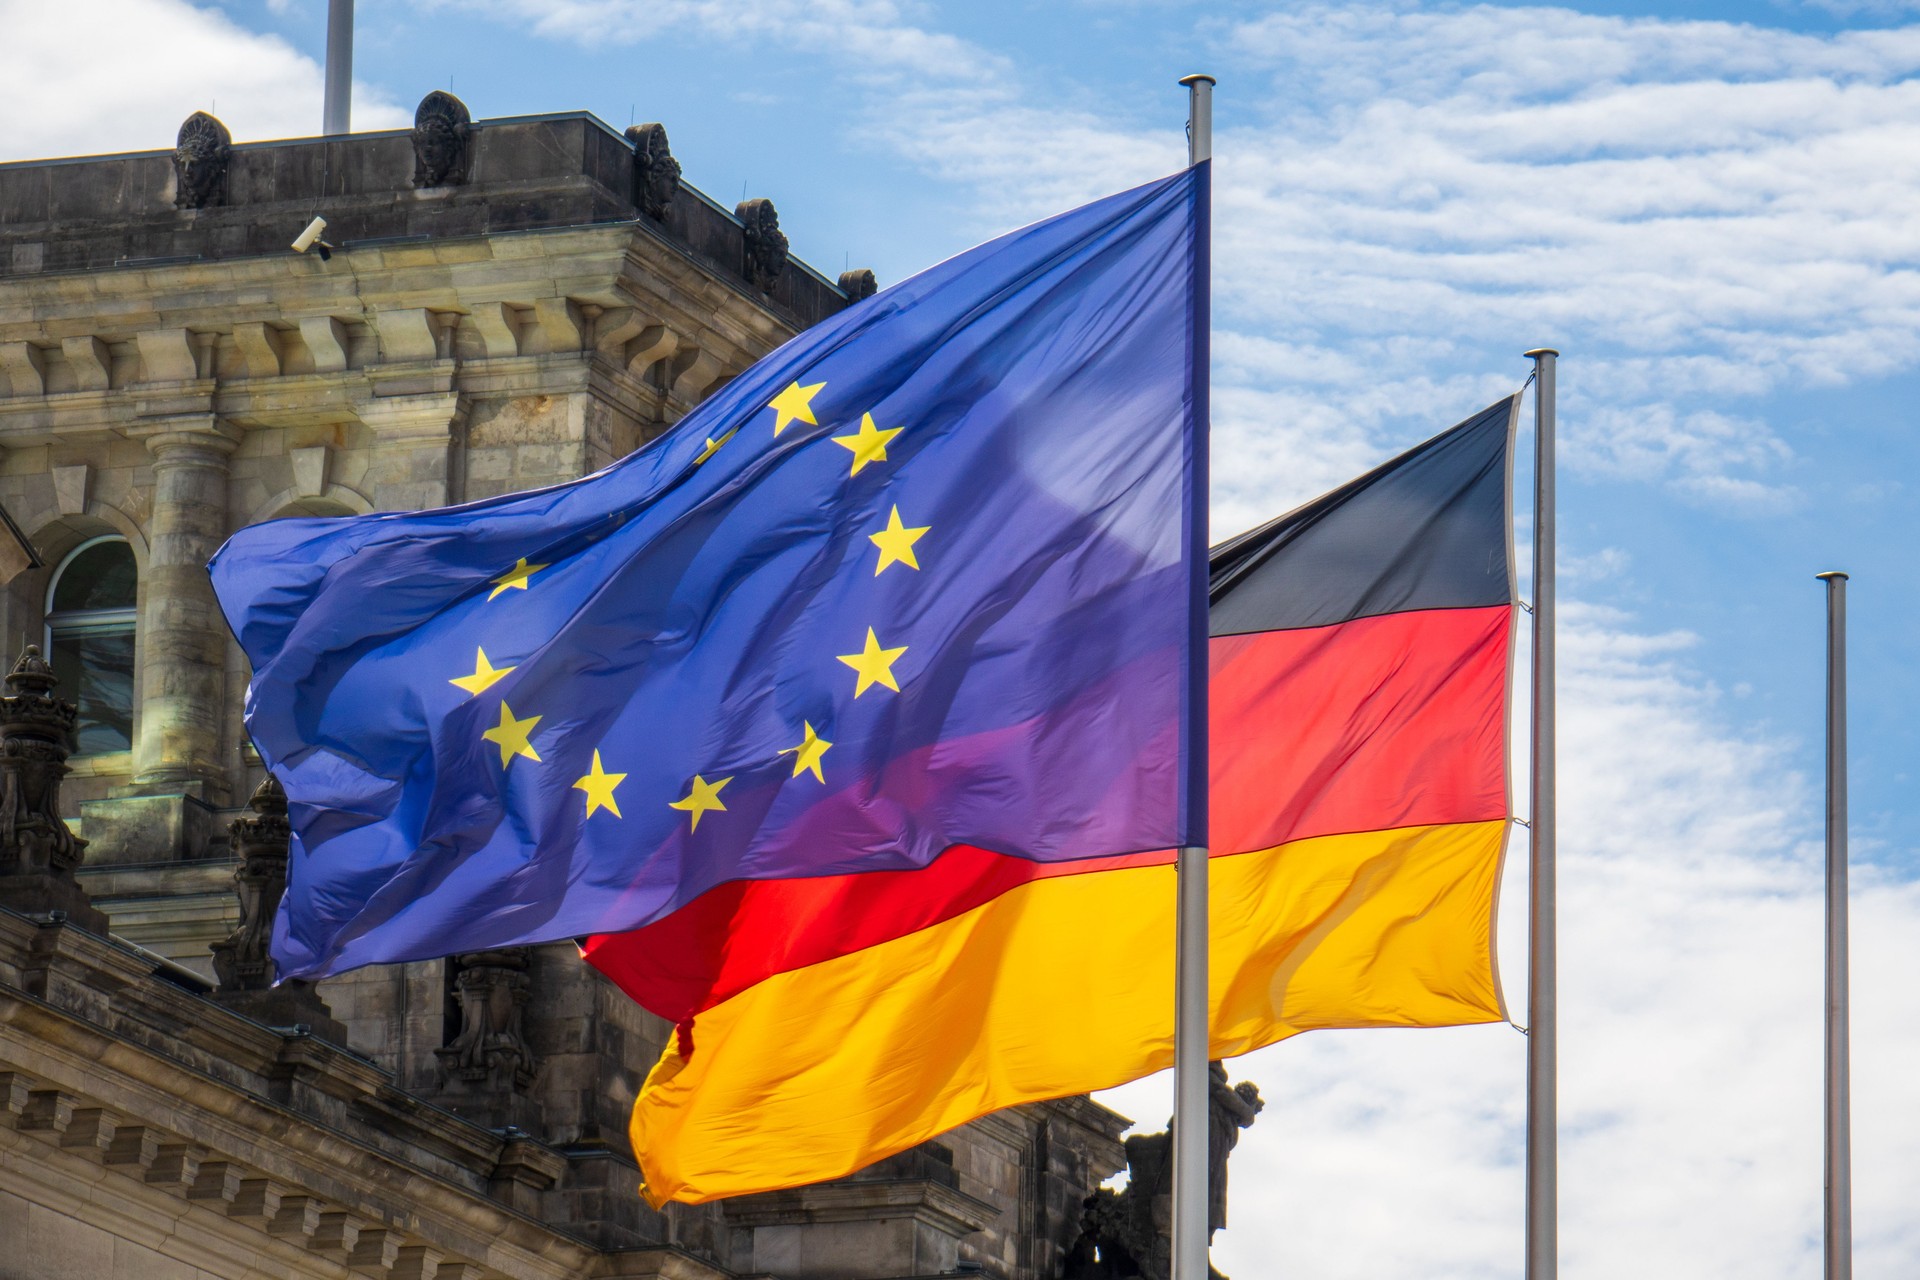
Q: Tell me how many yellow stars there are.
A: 11